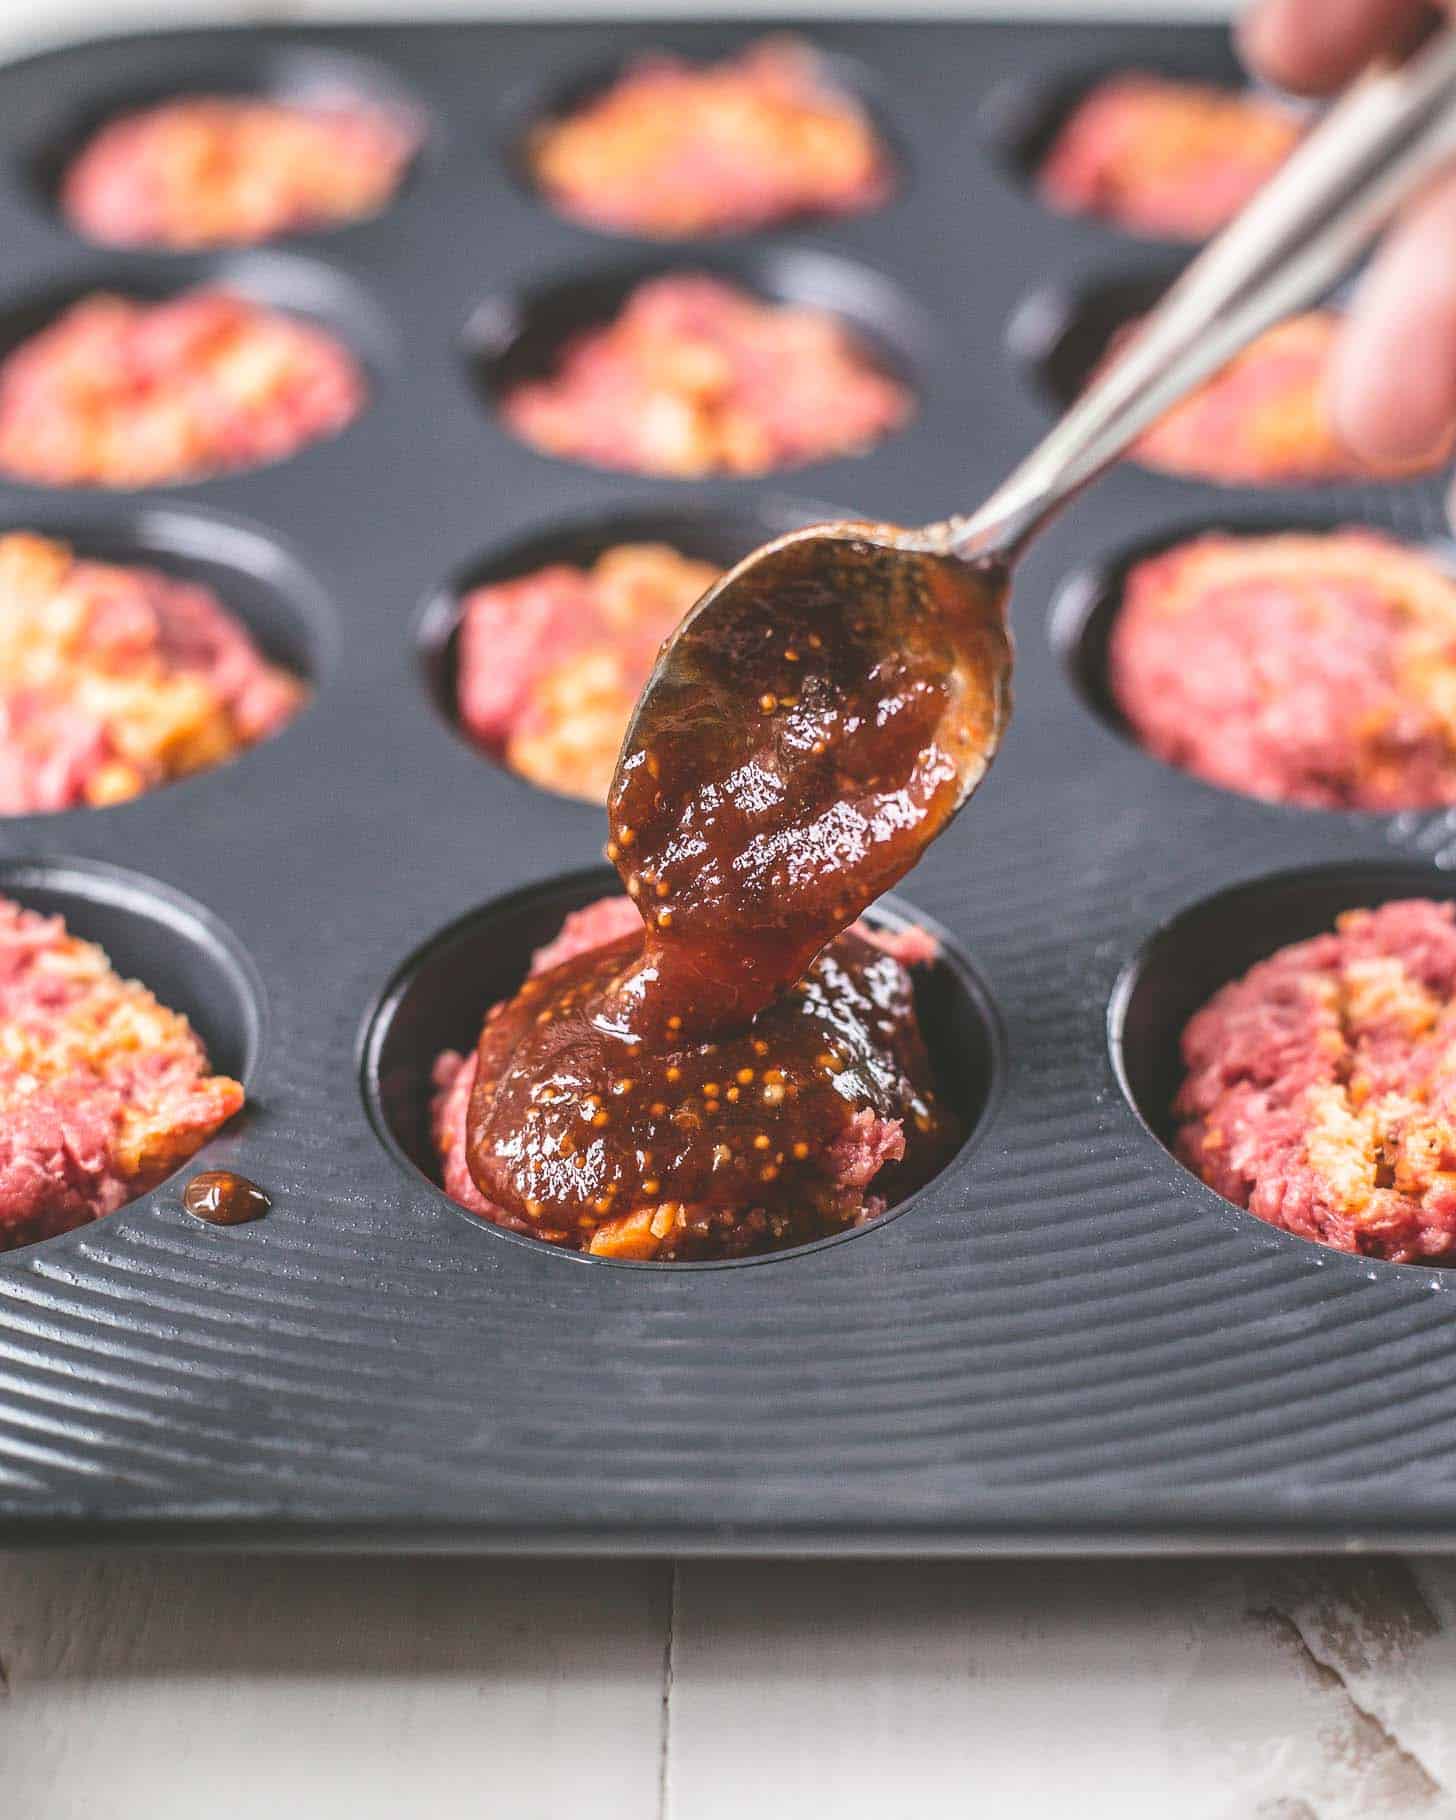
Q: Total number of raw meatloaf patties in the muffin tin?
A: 12